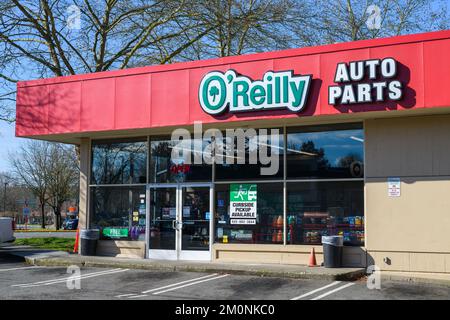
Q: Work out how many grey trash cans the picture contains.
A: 2